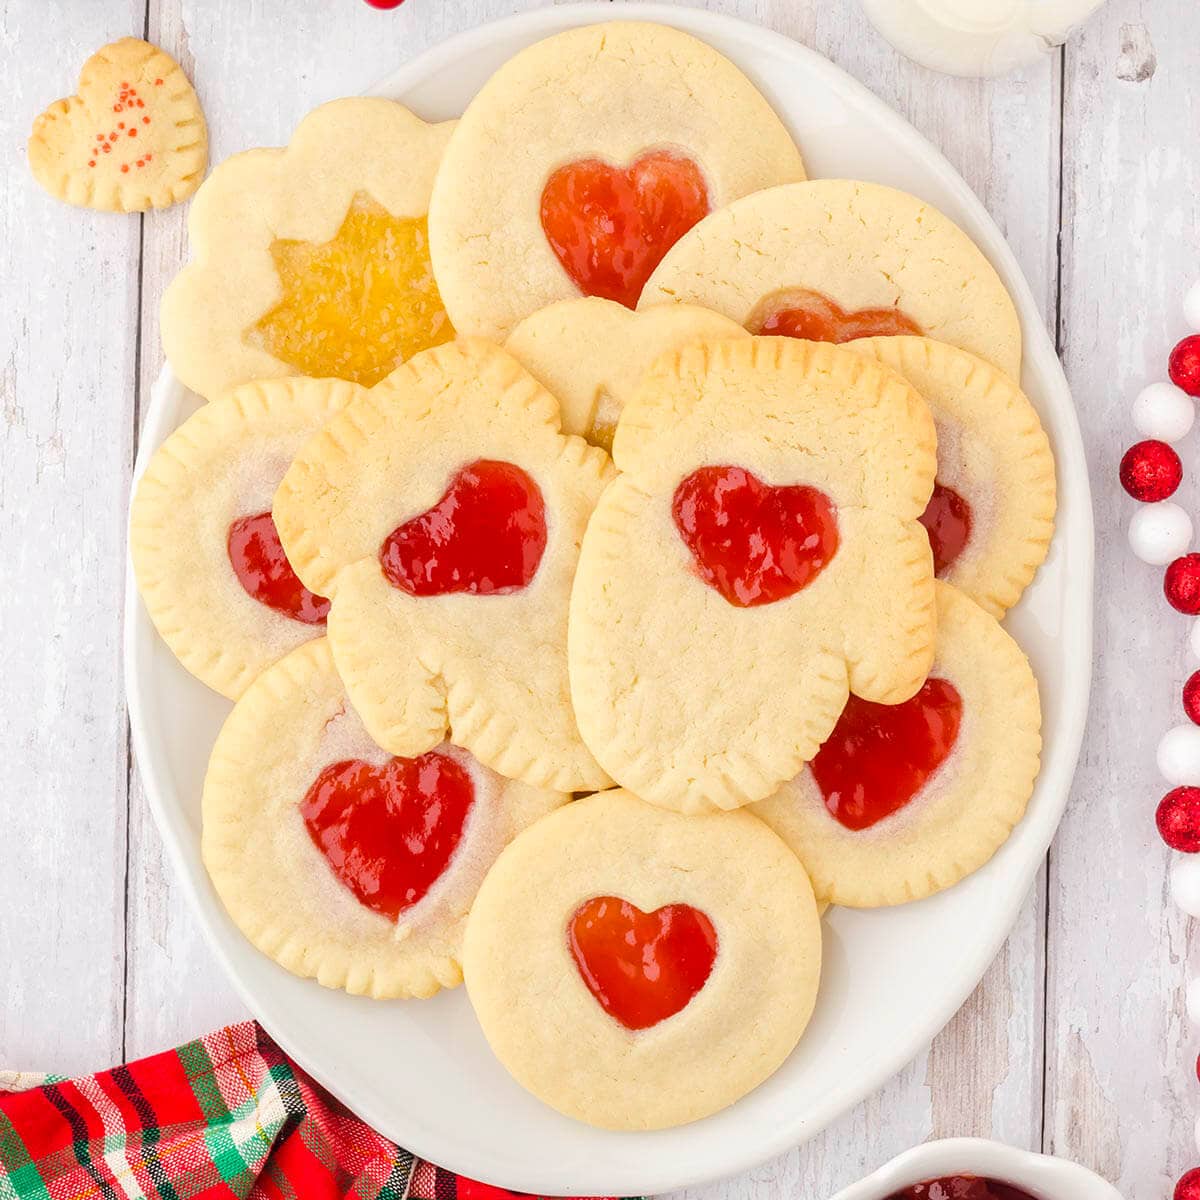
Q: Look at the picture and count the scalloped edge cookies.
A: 2